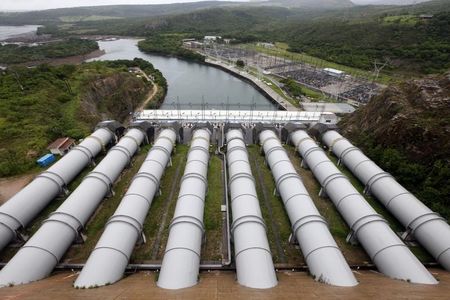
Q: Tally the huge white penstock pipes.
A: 8